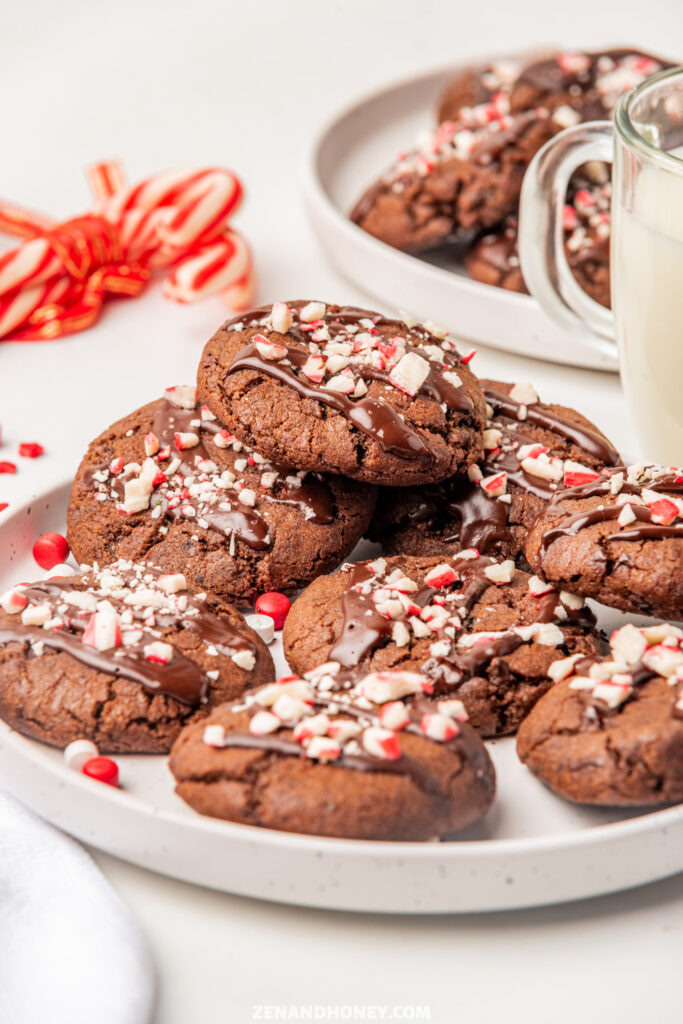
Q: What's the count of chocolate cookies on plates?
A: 12